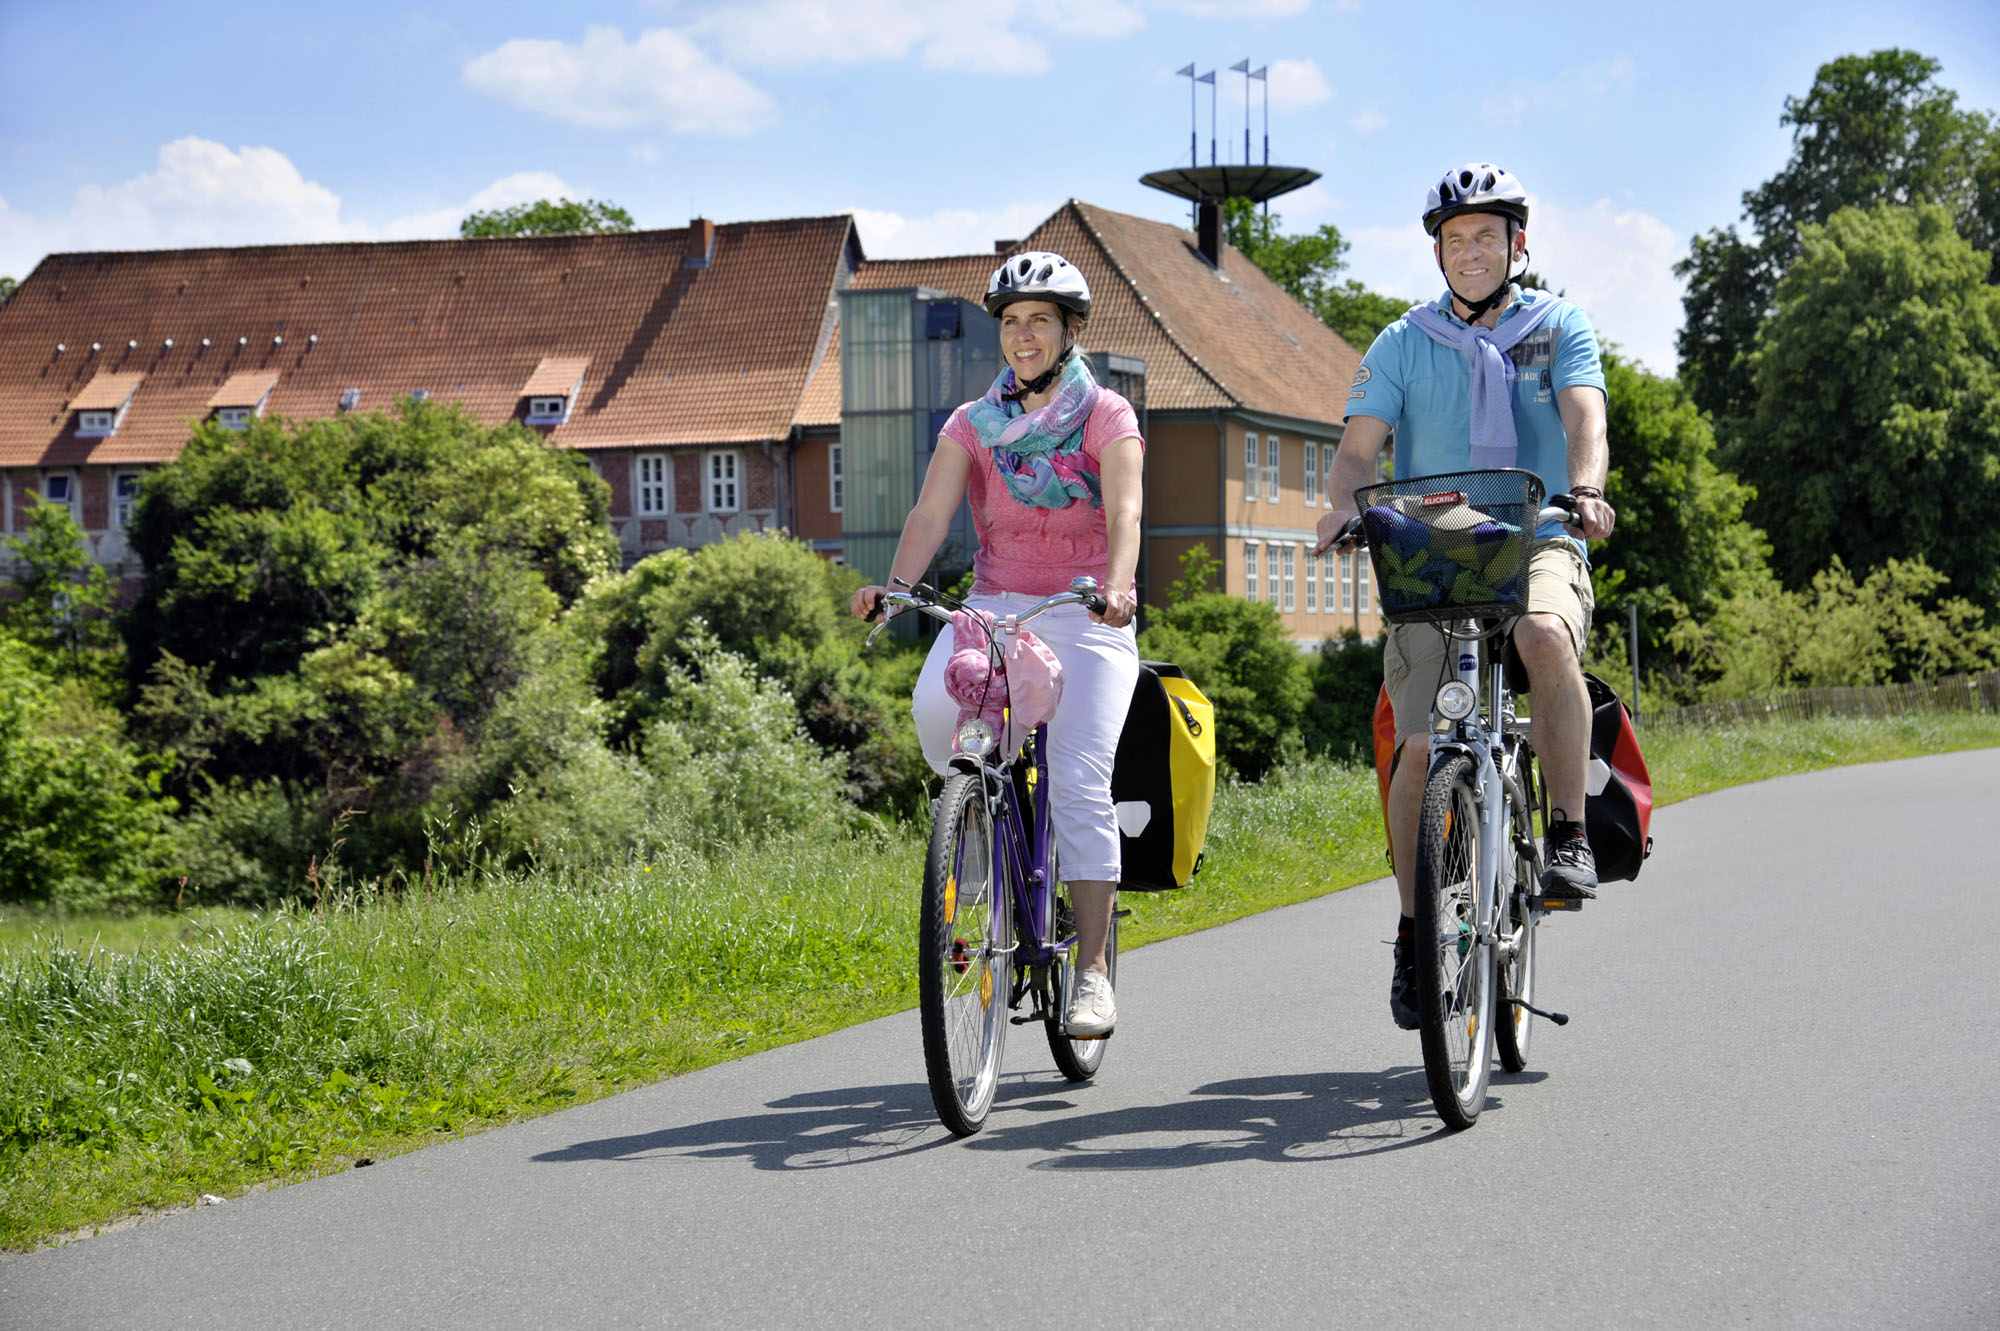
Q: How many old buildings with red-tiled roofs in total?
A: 2